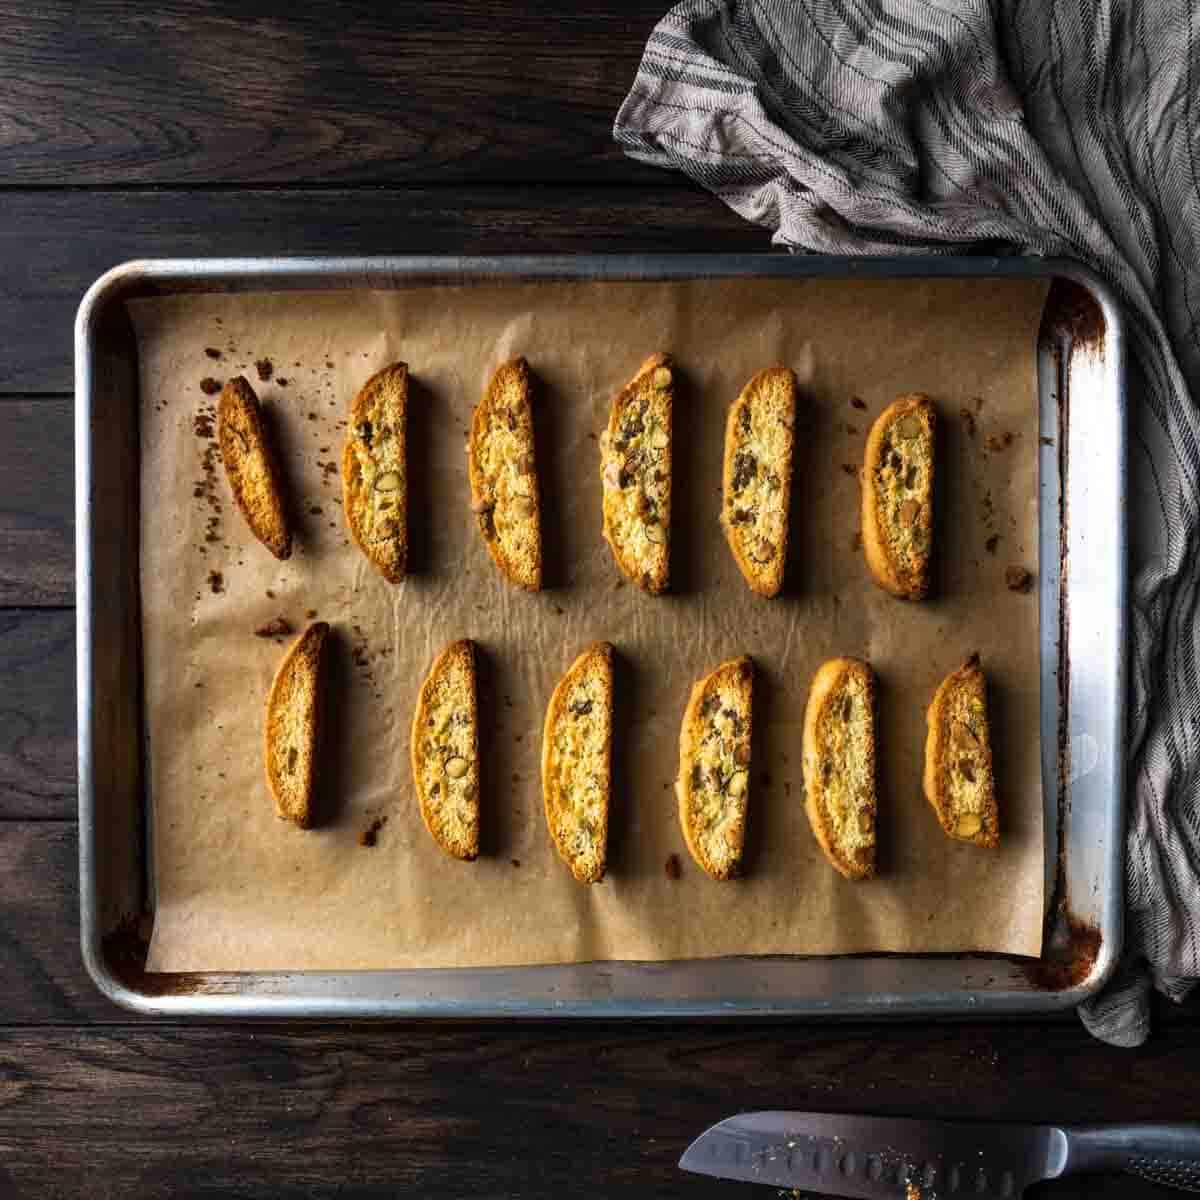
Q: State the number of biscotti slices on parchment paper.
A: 12